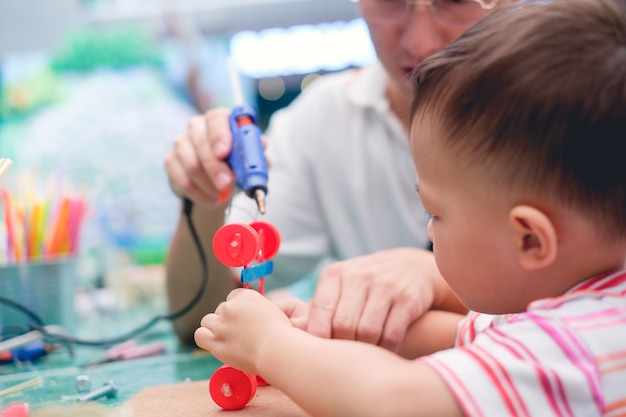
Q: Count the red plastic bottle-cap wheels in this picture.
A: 4